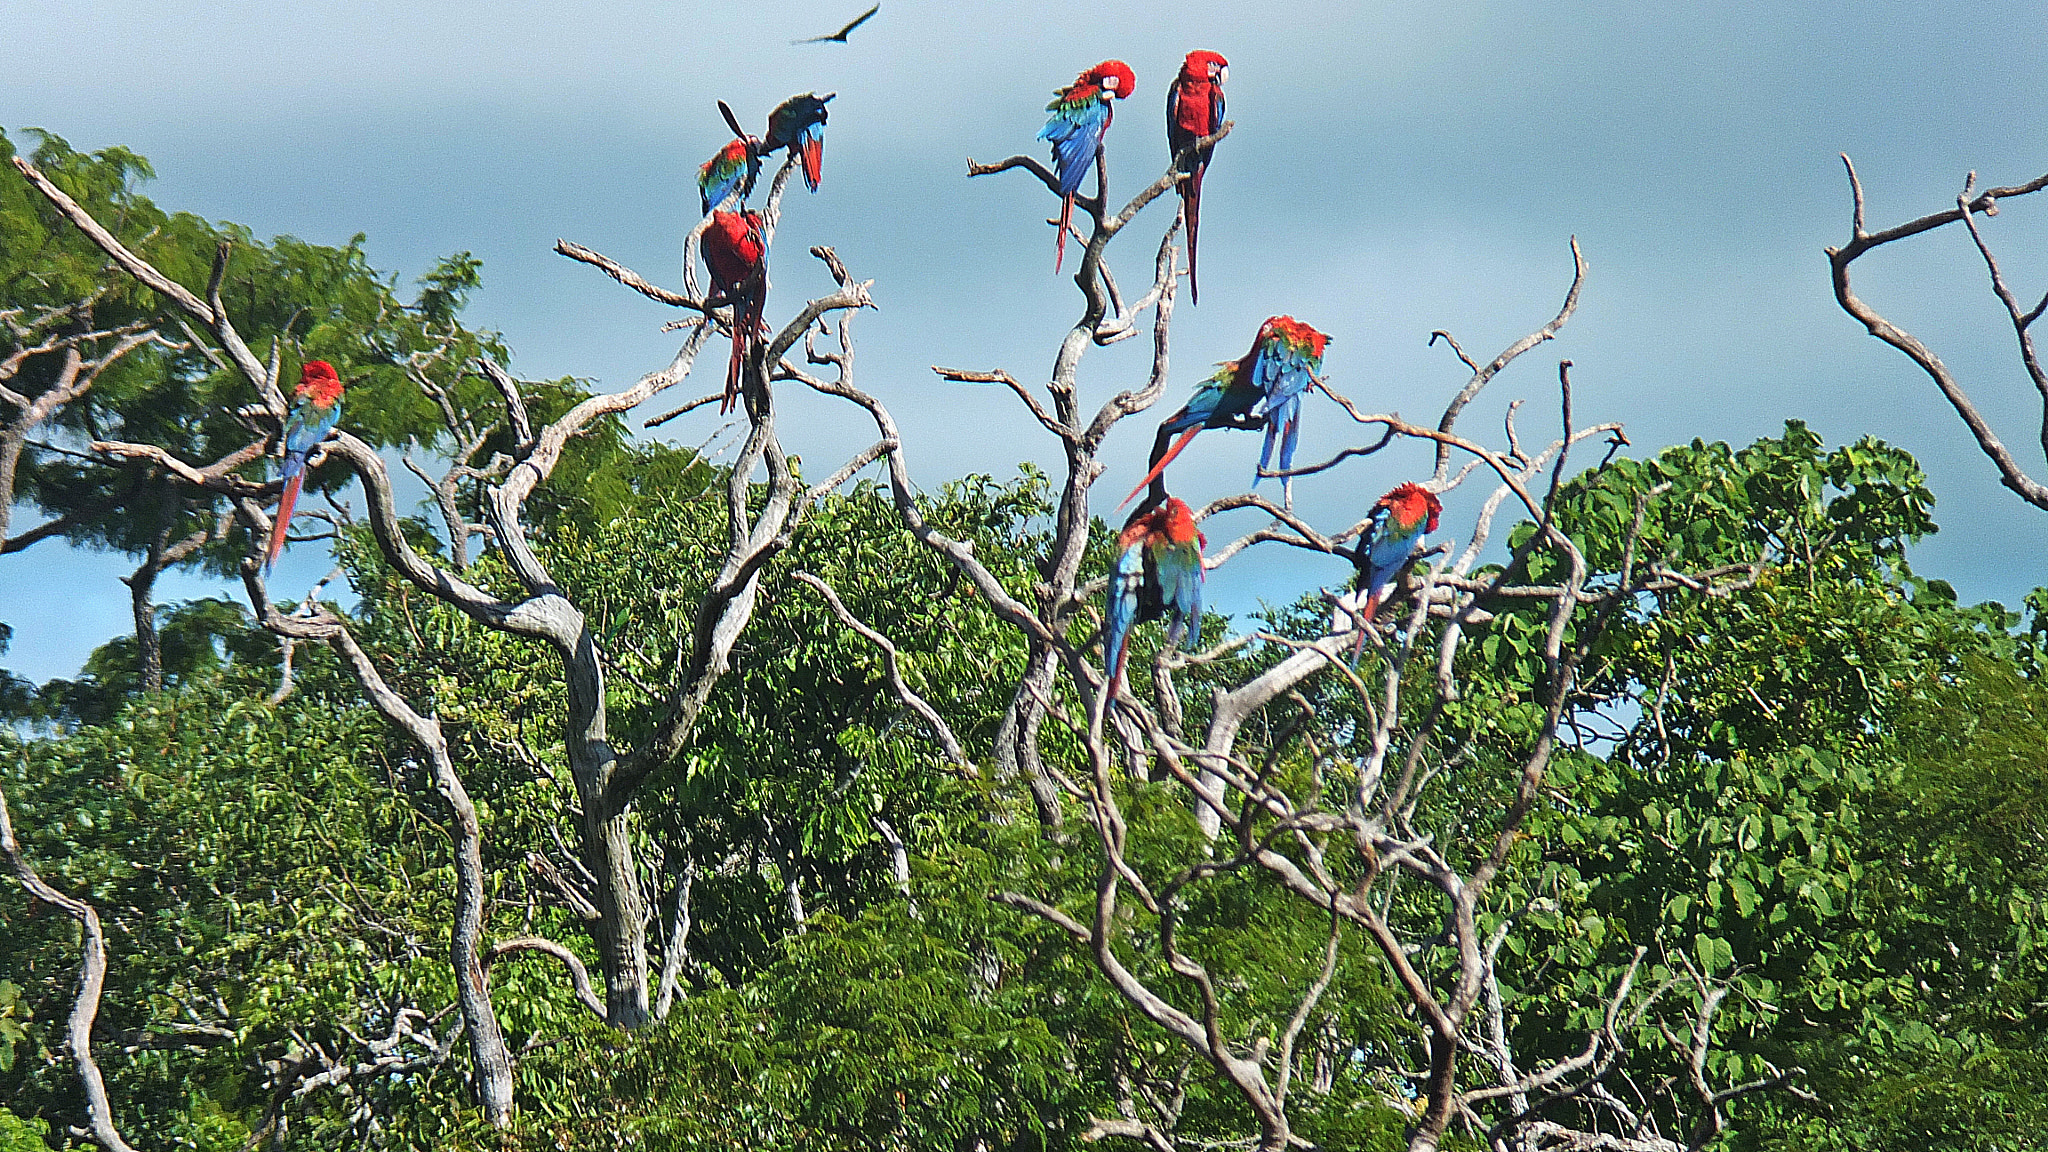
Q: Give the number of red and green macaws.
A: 11